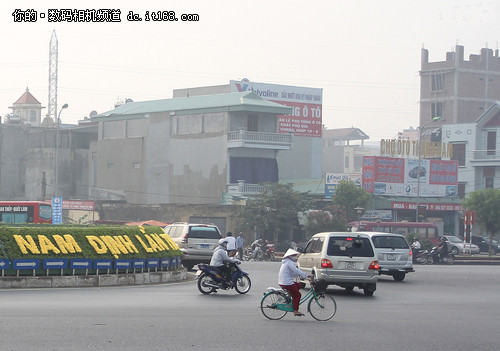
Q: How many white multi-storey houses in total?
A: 1